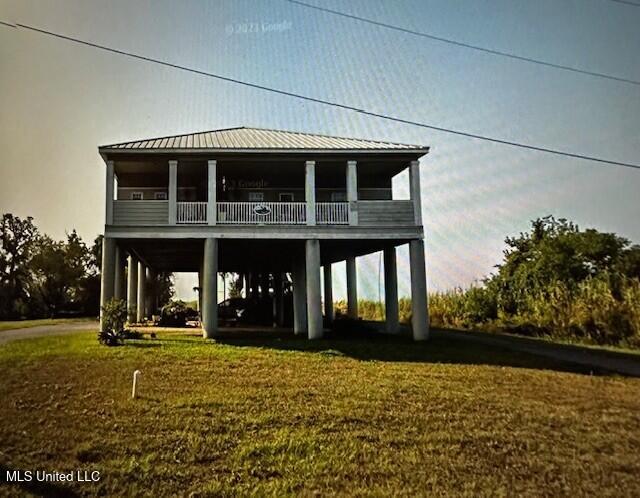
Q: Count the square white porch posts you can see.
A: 6